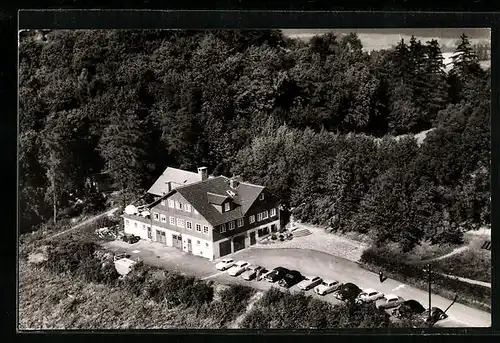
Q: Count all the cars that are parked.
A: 12